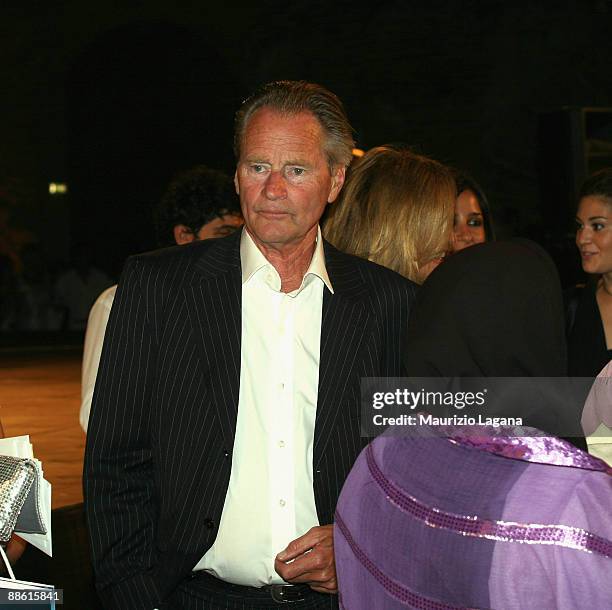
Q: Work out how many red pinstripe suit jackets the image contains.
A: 0